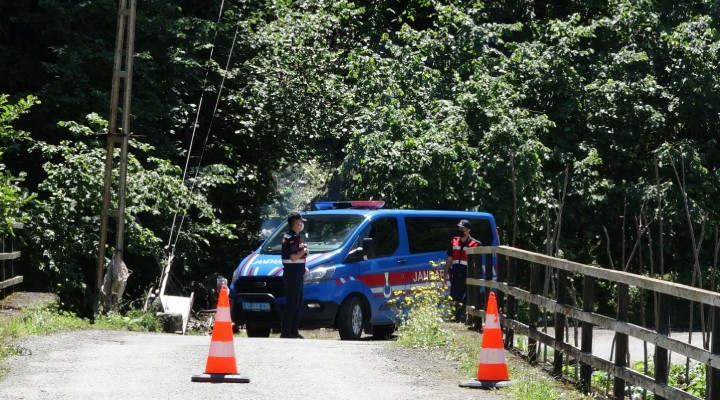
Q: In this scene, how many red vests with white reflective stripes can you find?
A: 2